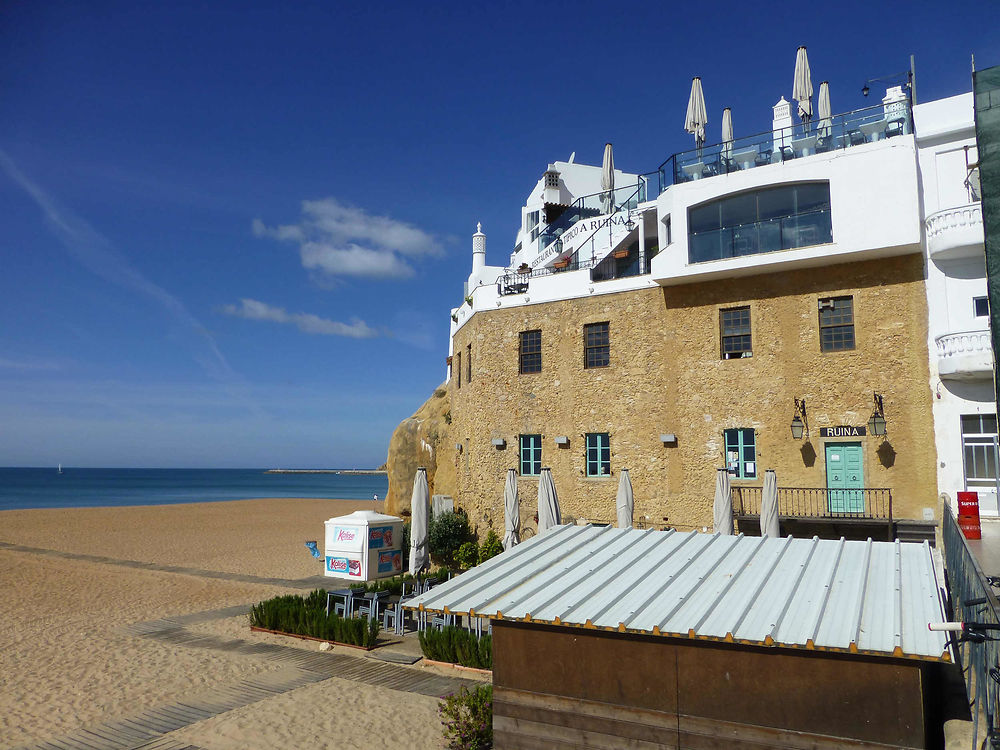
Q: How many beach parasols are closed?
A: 11